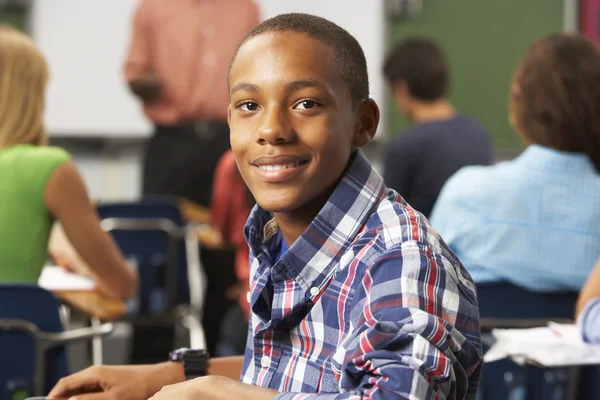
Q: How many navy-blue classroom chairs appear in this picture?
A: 3